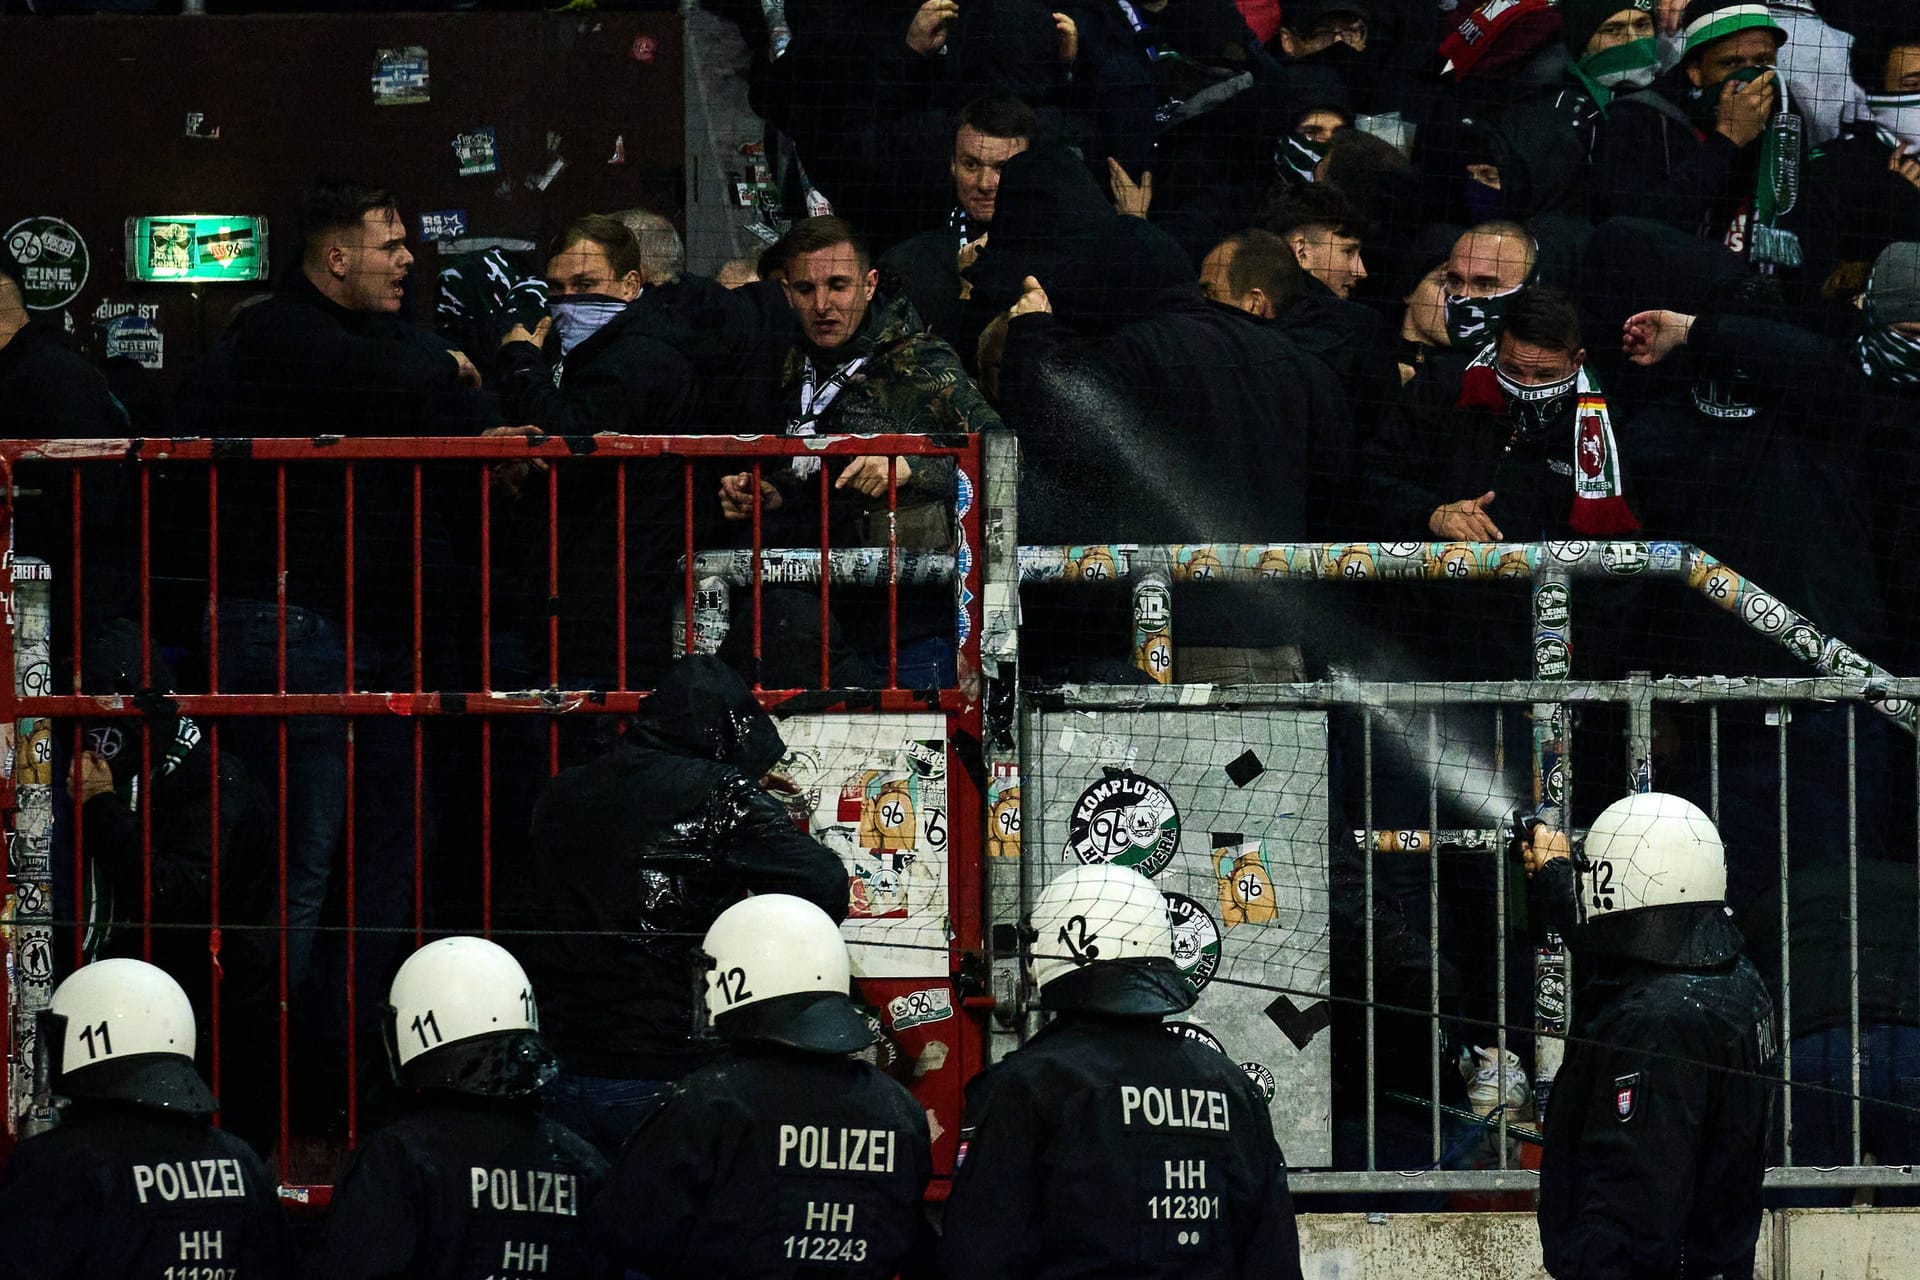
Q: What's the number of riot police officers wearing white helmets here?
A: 5